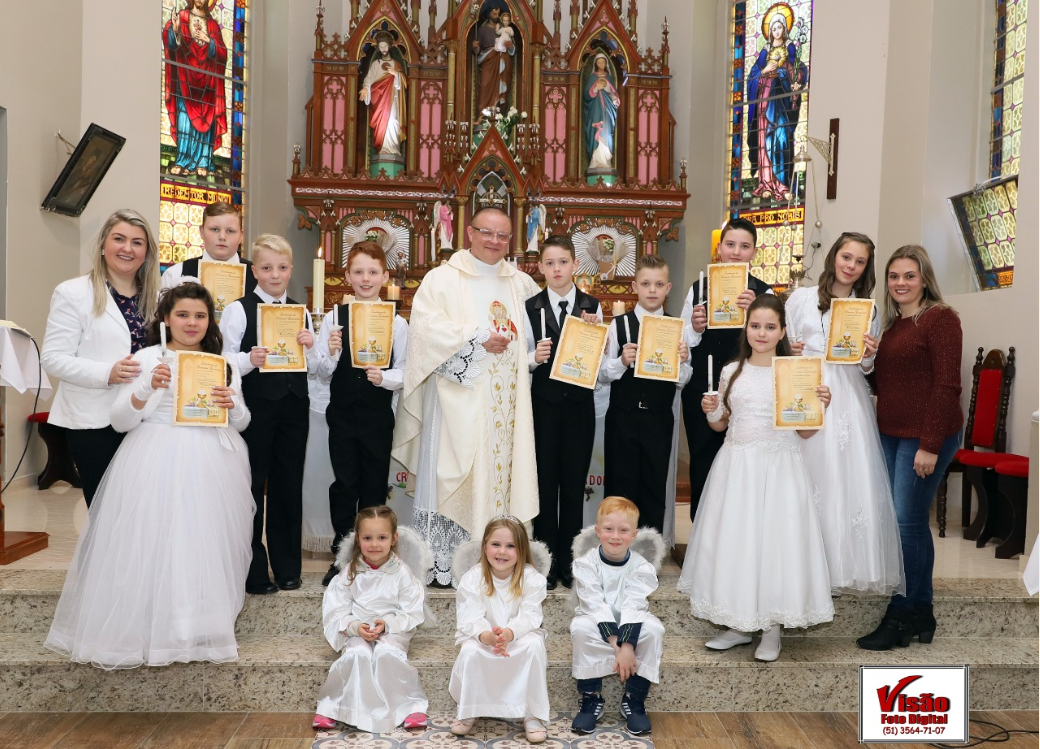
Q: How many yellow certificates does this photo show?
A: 9